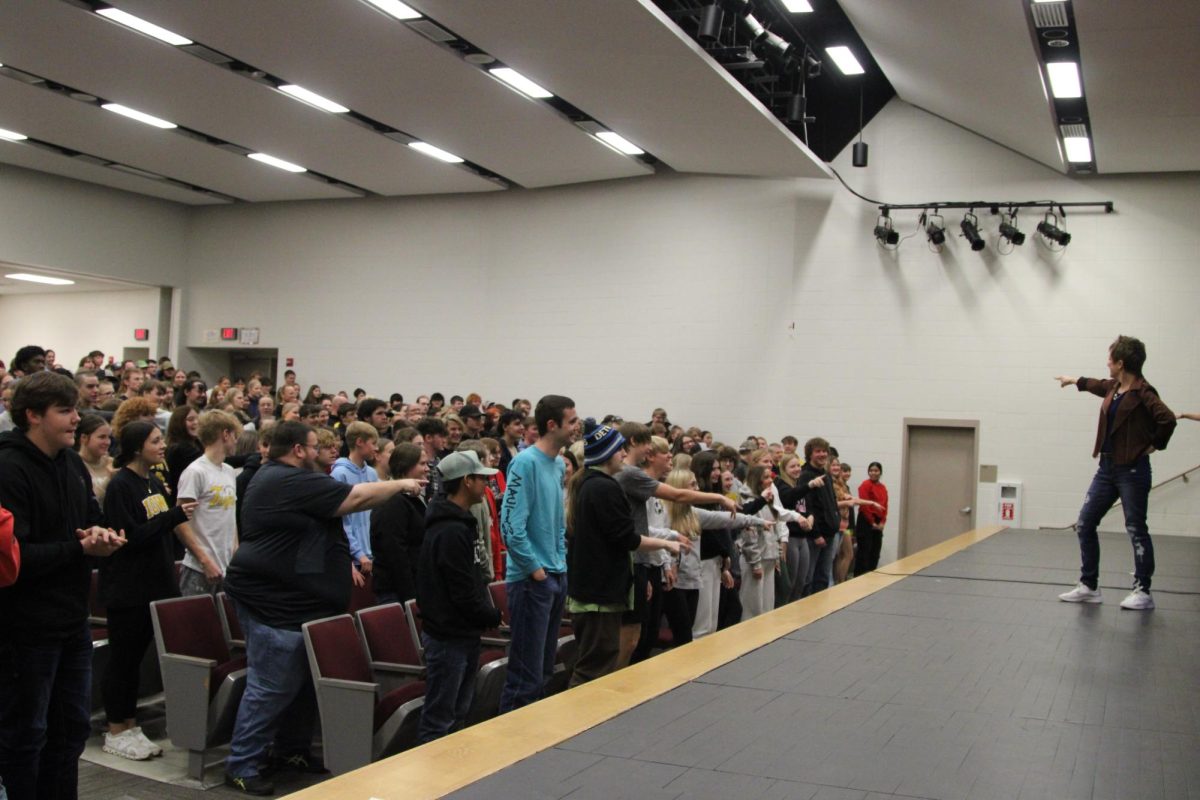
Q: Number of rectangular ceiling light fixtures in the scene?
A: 14